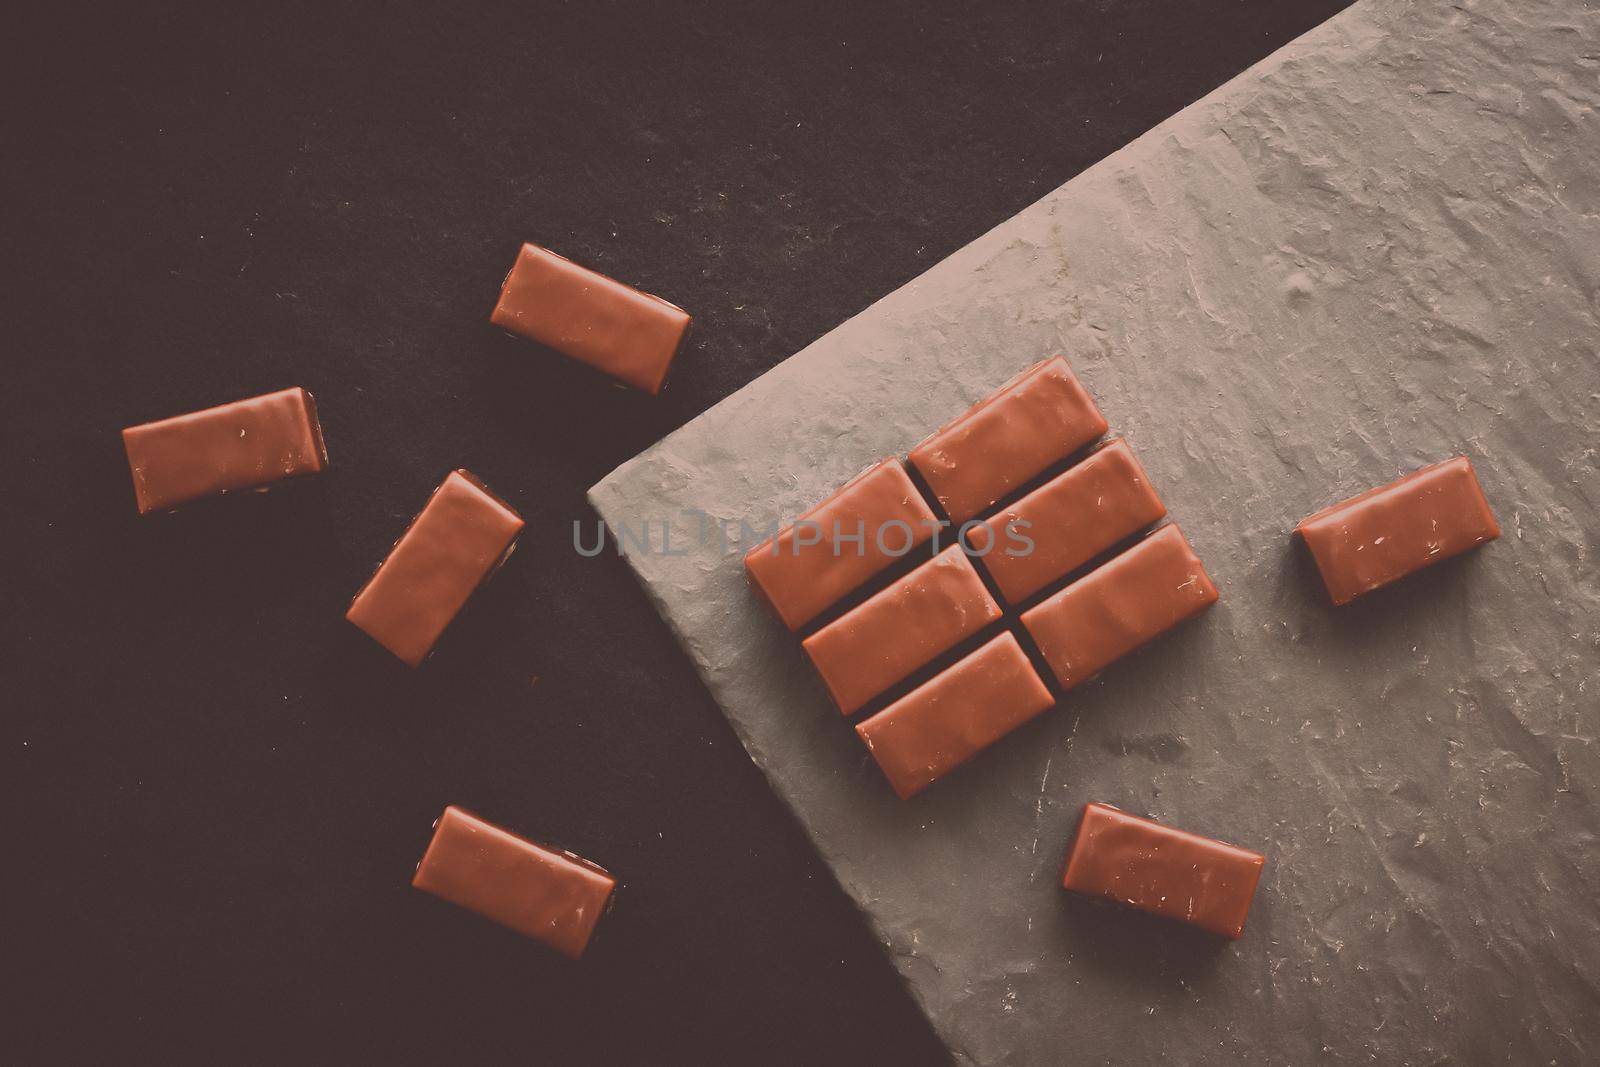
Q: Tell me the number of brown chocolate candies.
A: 12